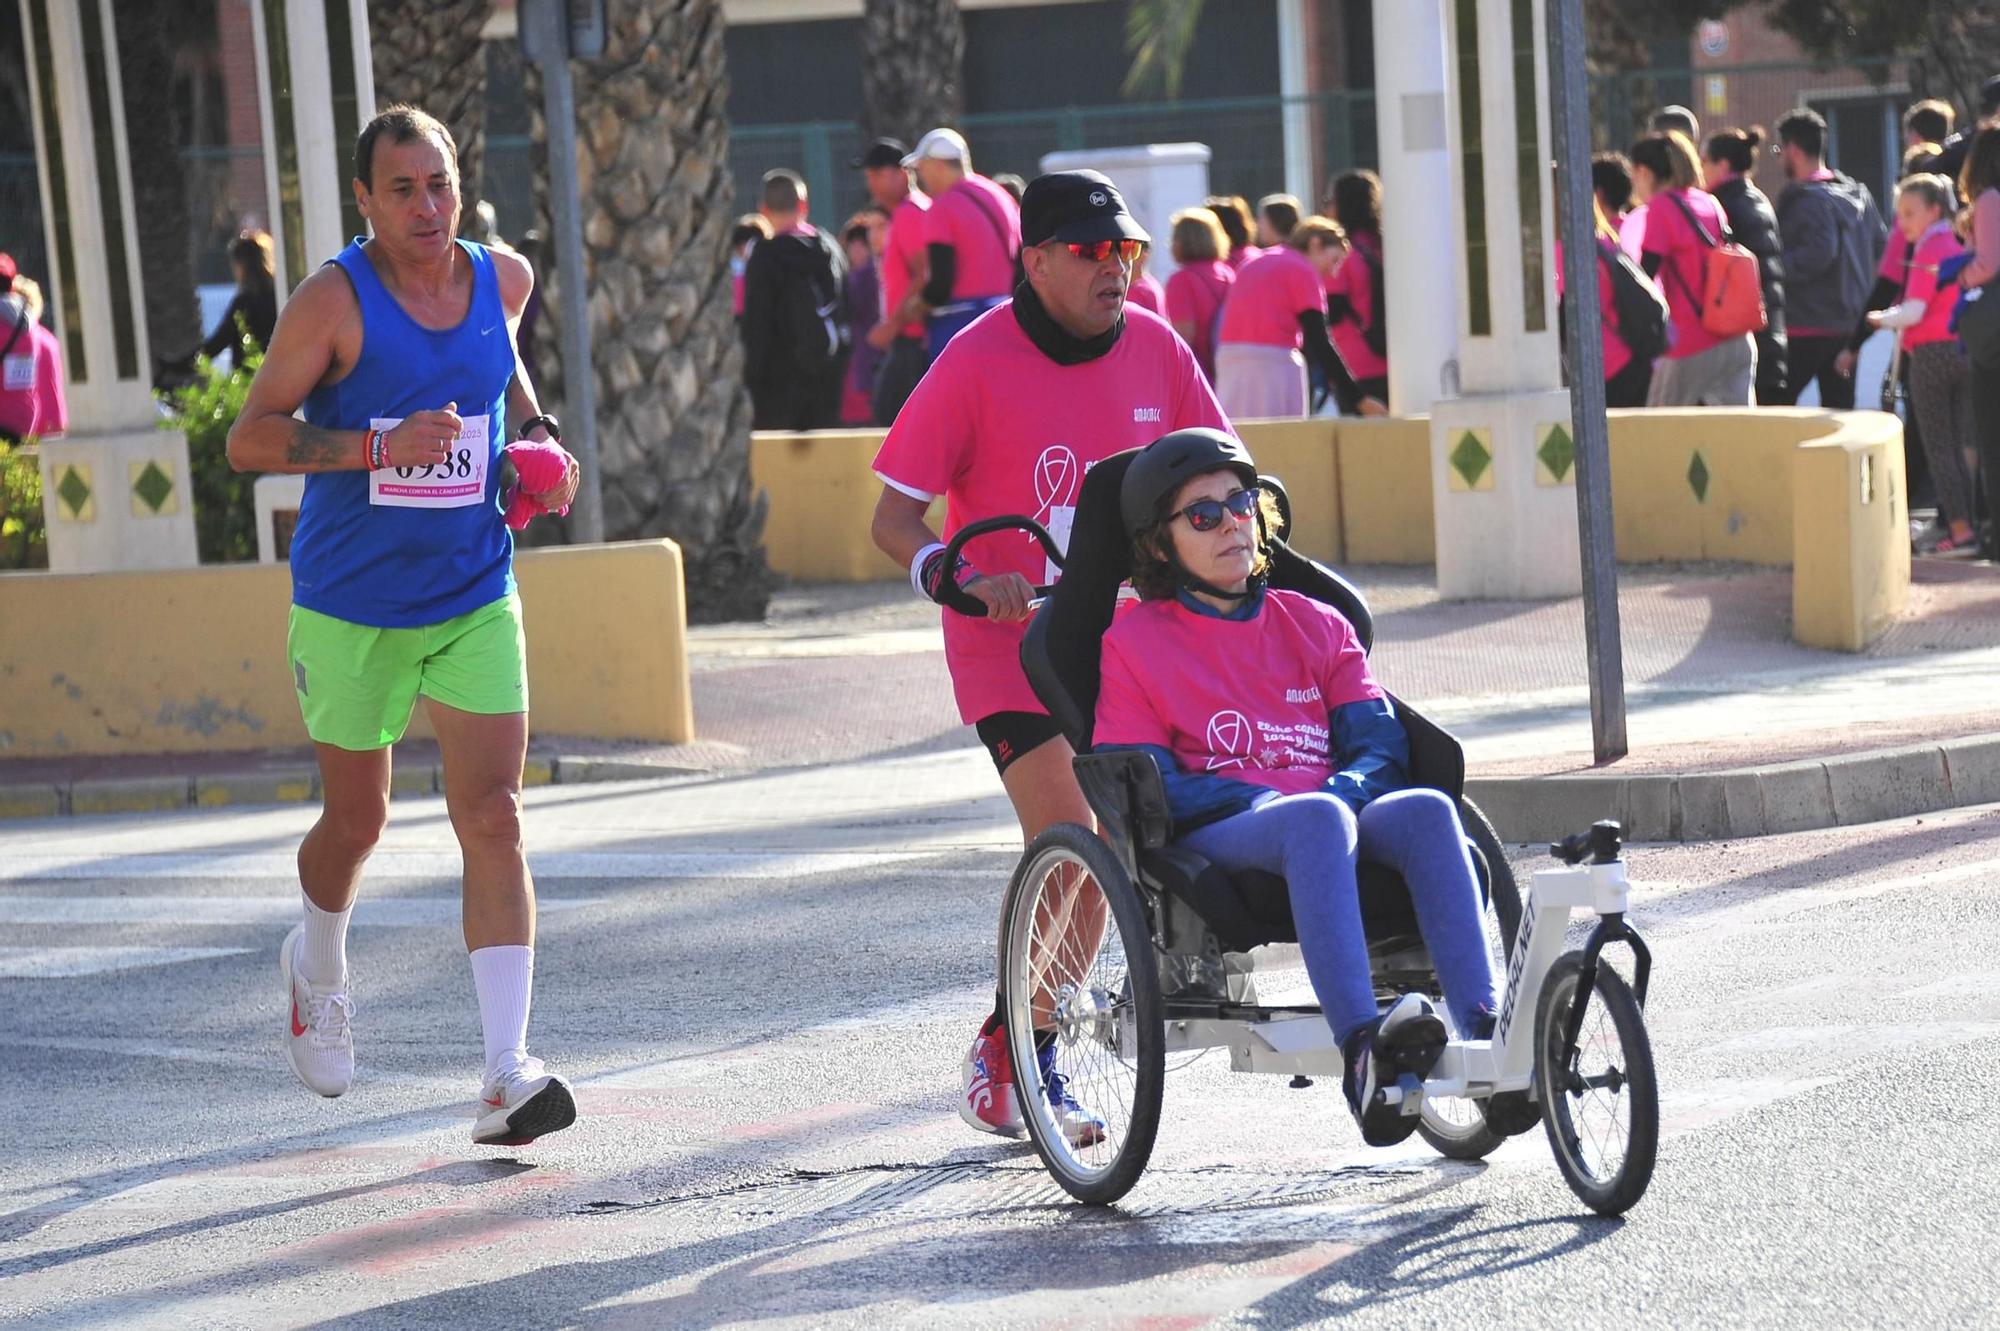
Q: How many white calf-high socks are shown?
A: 2